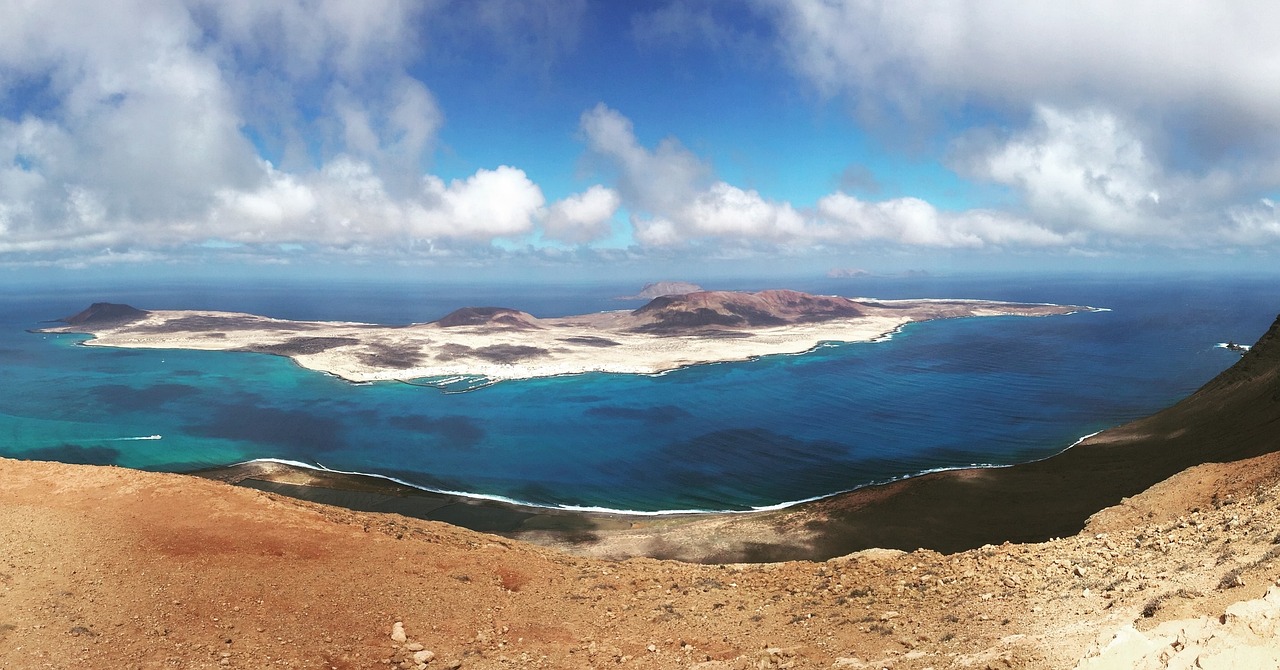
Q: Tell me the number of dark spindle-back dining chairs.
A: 0